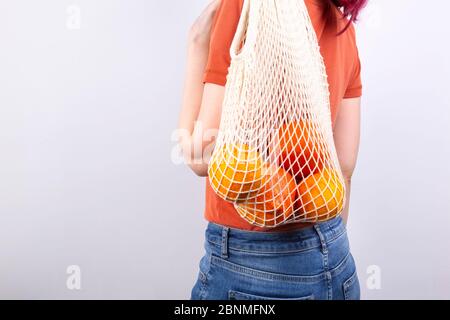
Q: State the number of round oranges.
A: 4